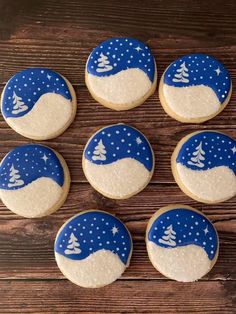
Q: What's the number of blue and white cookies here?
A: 8